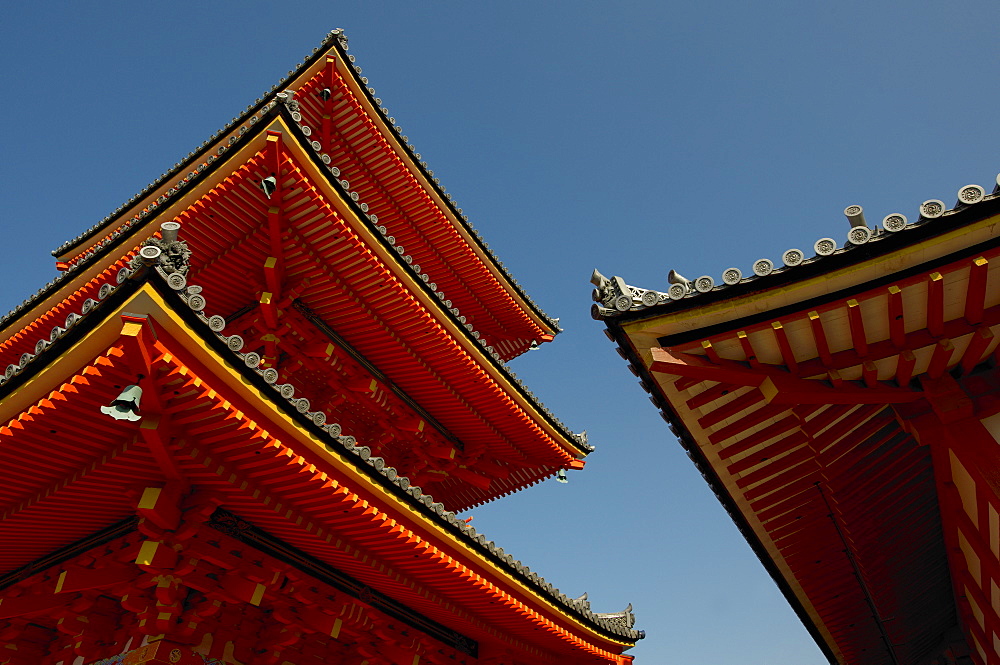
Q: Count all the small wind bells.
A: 5